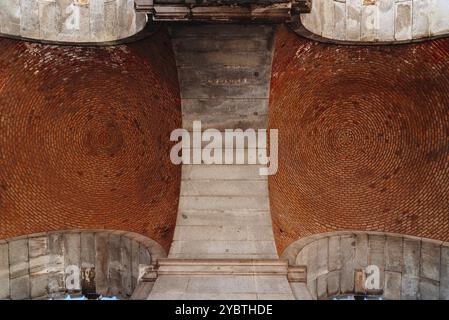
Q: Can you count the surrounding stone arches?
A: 4